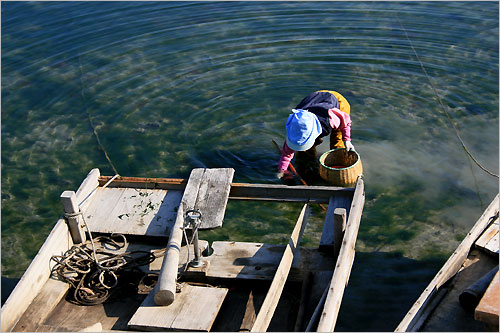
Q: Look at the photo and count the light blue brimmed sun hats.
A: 1